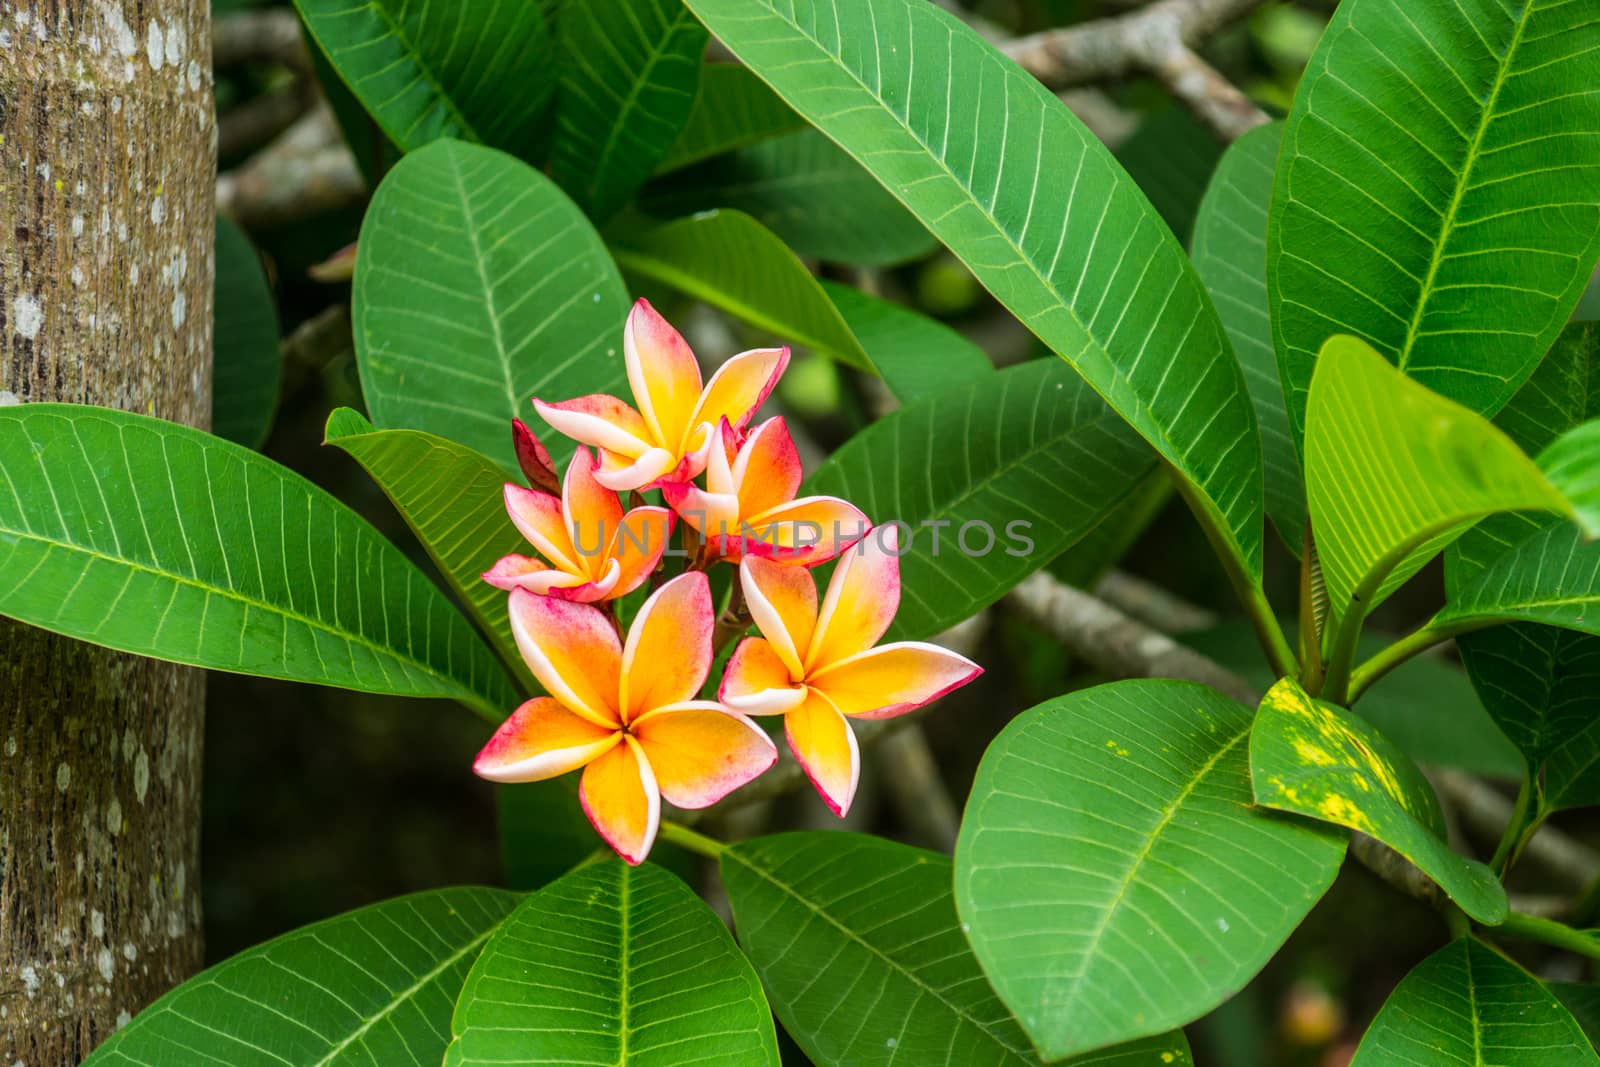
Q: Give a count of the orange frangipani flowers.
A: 5